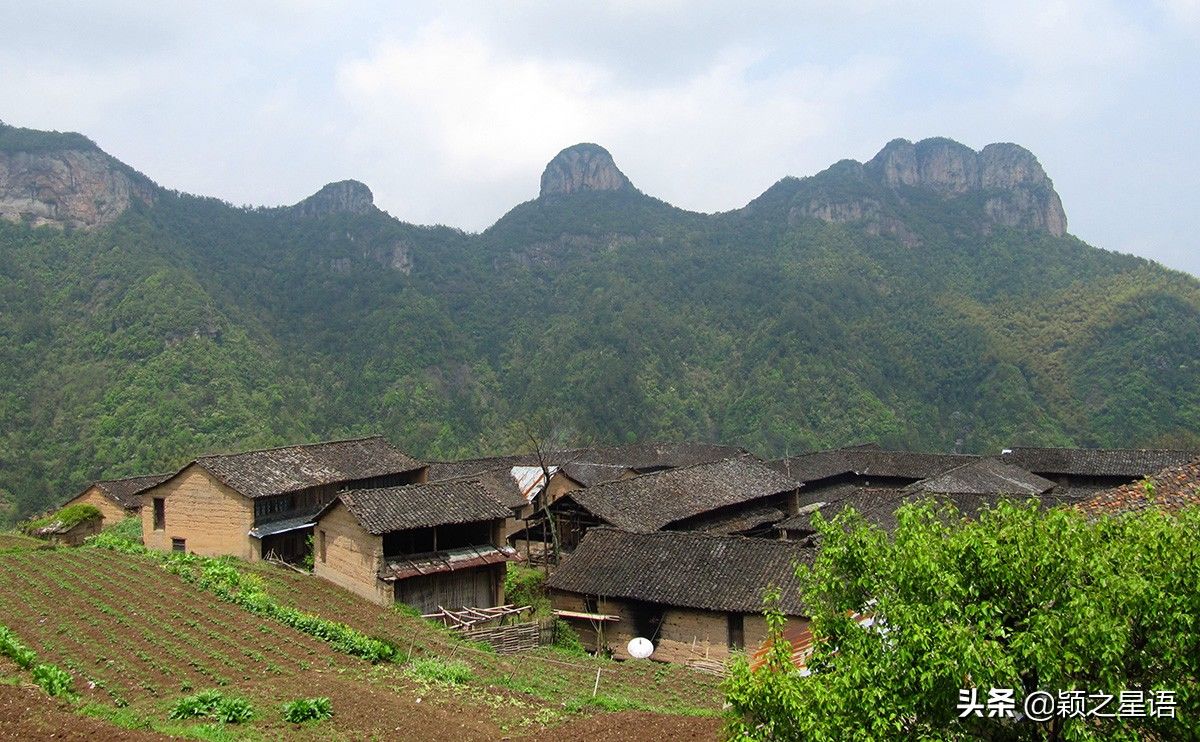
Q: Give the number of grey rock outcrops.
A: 4